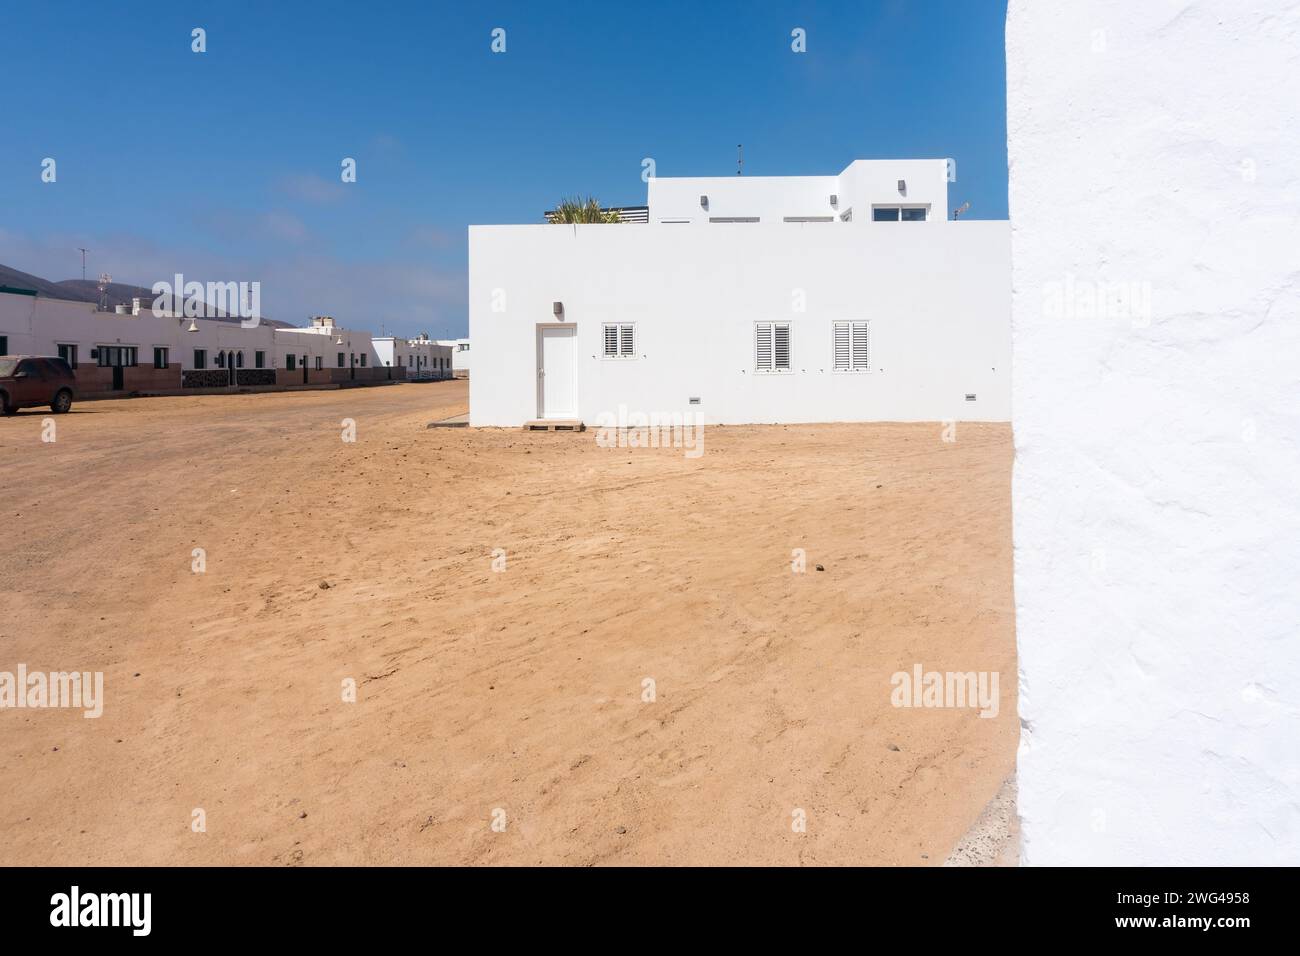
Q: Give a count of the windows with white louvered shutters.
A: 3